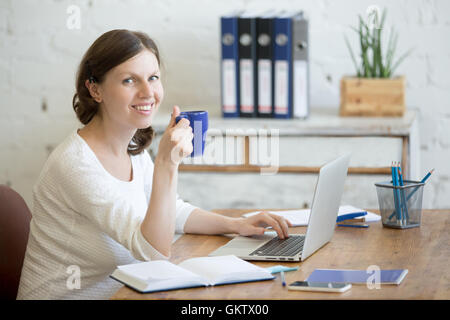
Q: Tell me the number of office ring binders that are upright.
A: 5